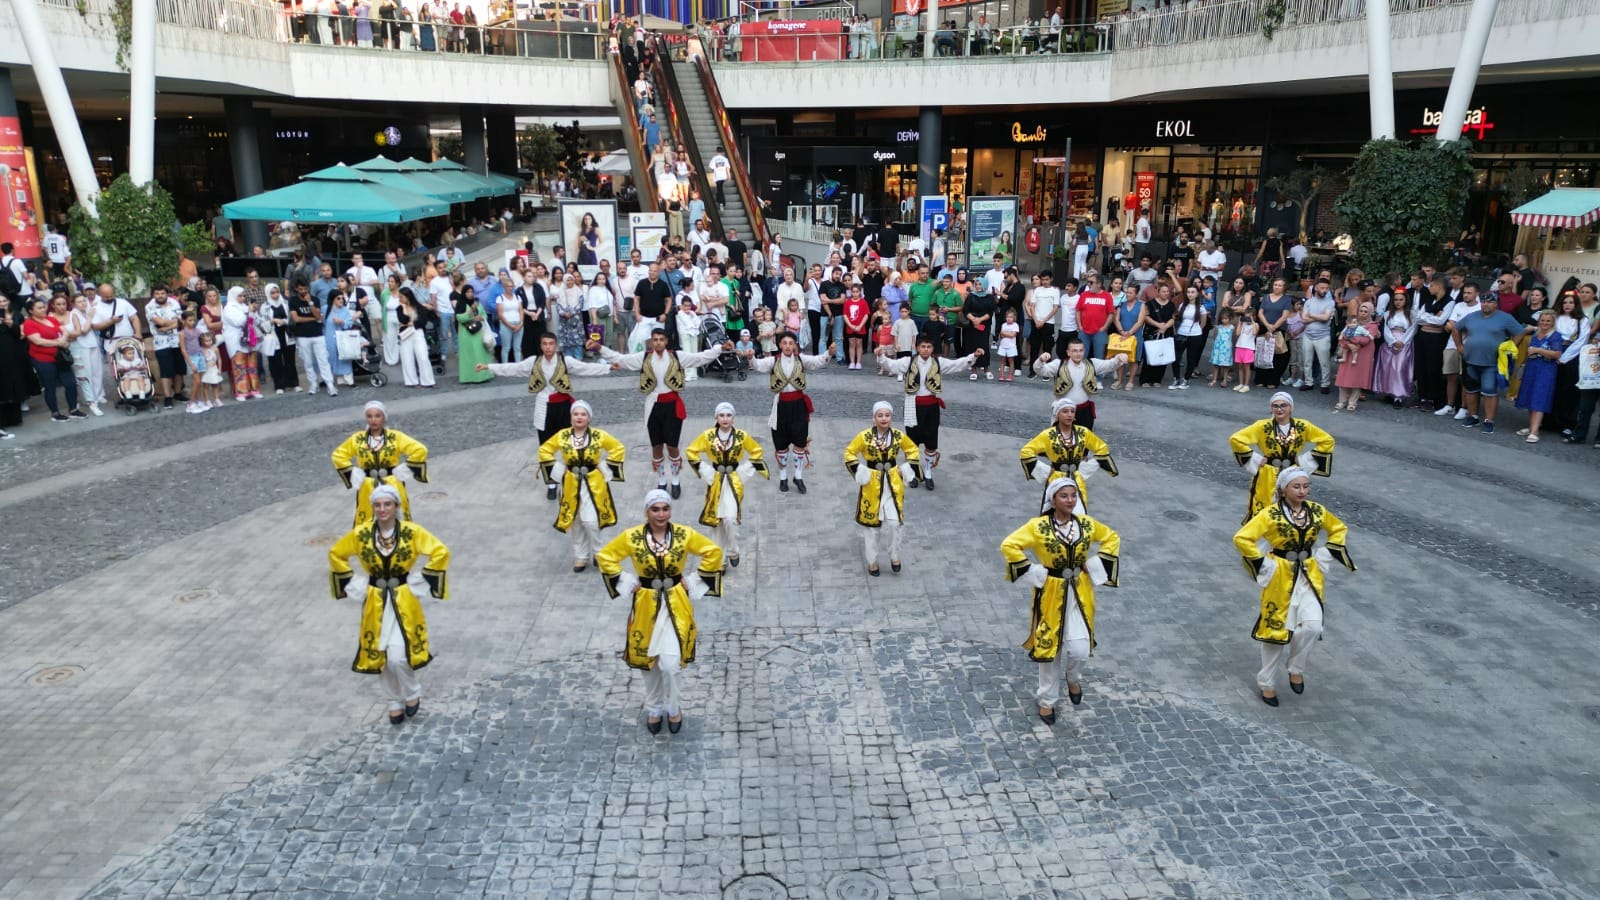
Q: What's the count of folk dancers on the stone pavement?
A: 15